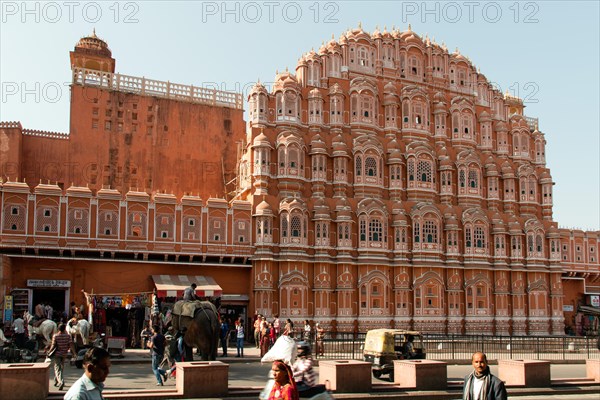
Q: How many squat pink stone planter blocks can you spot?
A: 6